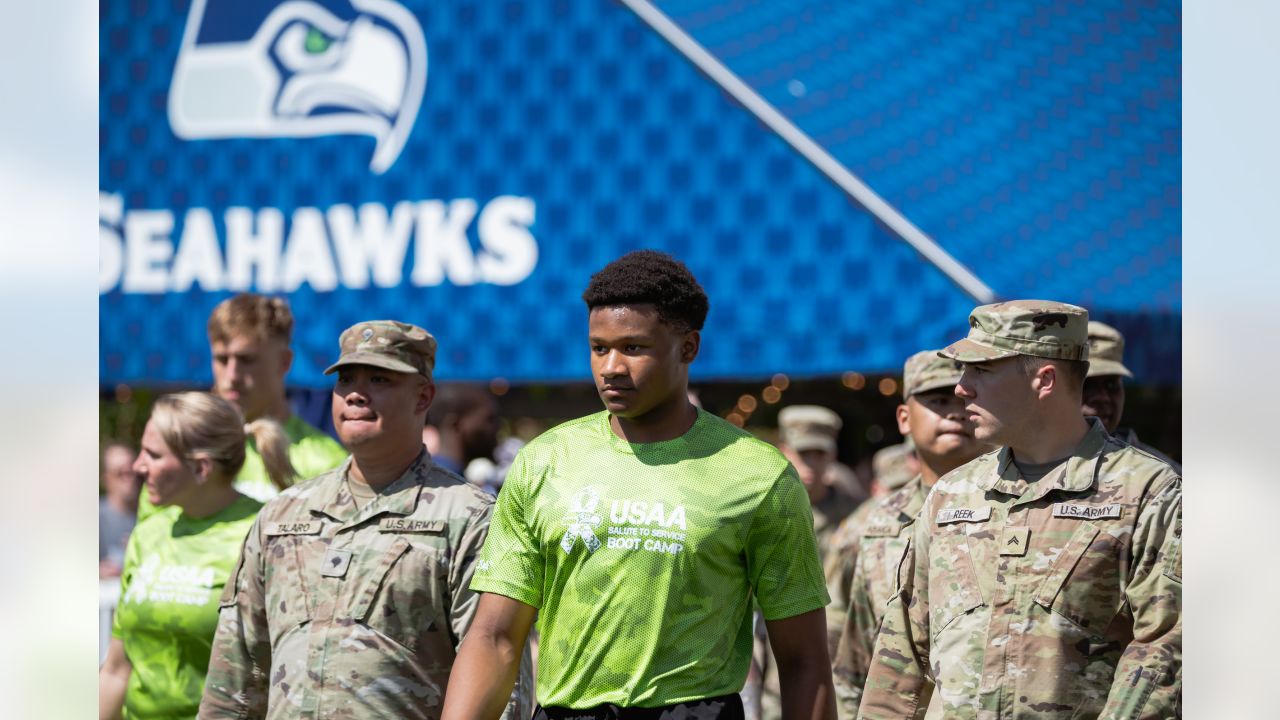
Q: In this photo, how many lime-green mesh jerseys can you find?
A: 3